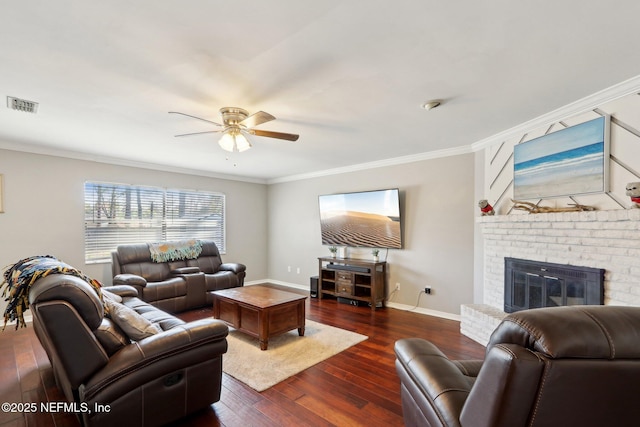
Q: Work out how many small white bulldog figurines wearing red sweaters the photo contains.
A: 2